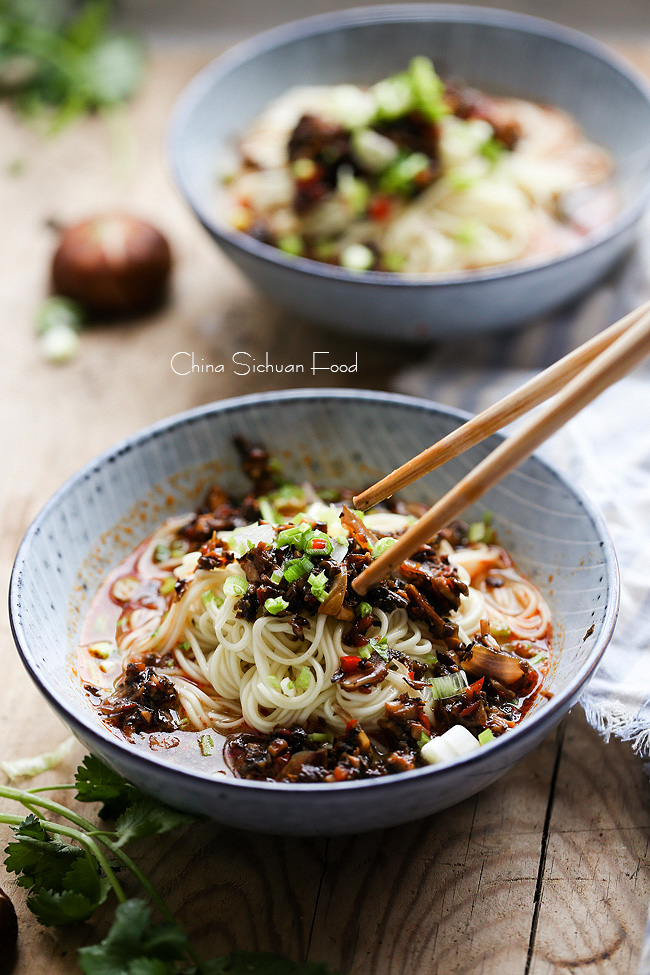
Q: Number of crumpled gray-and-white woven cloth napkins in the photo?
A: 1